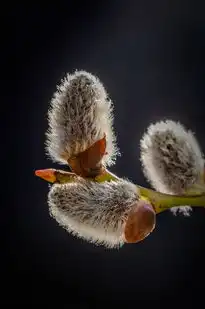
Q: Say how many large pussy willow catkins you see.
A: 3